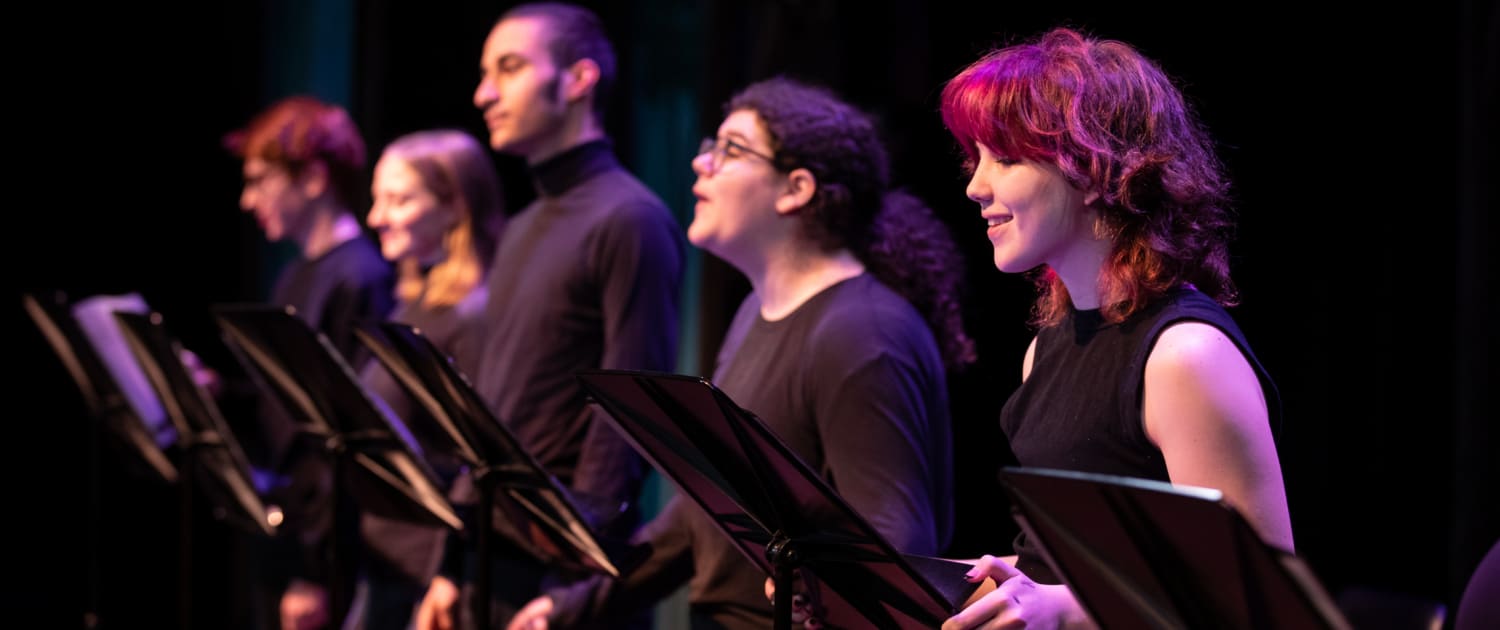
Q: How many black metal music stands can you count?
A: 6